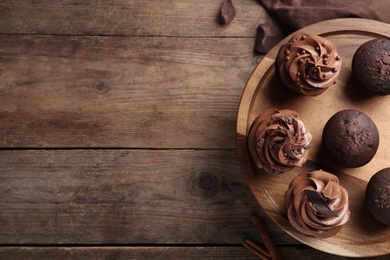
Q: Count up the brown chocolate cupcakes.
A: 6